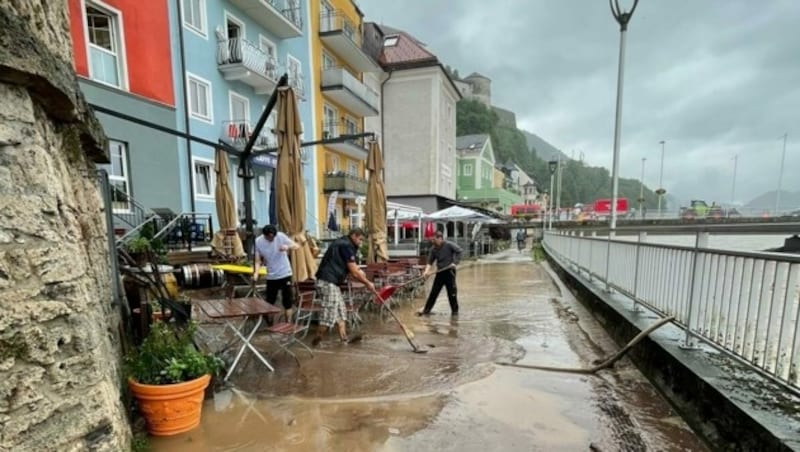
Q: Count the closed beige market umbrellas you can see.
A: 3